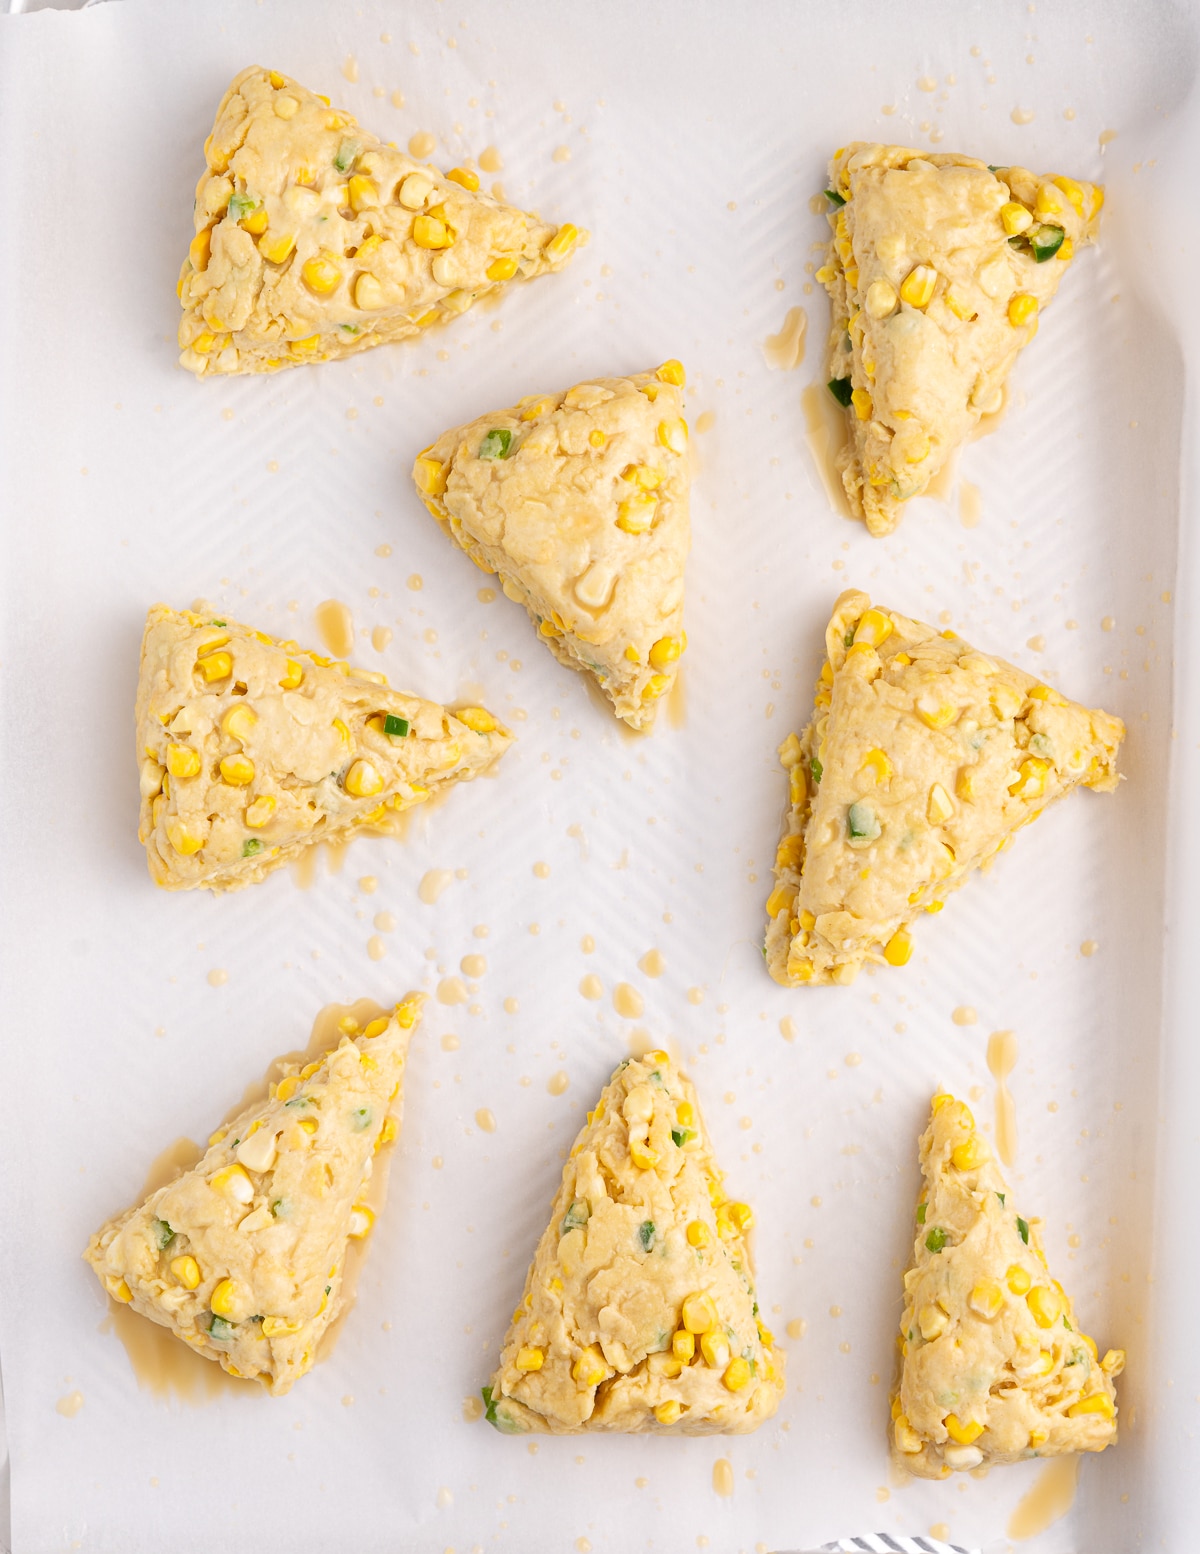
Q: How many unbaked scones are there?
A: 8